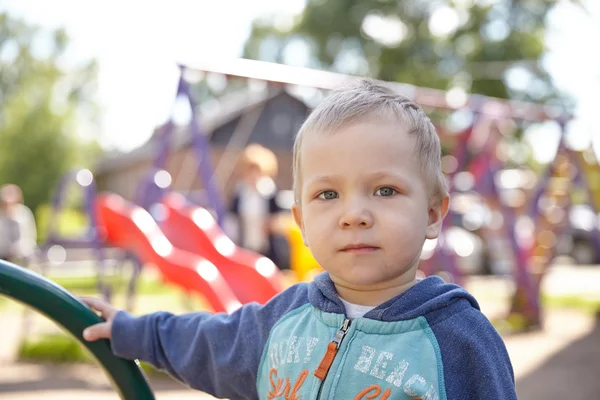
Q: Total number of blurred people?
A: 2